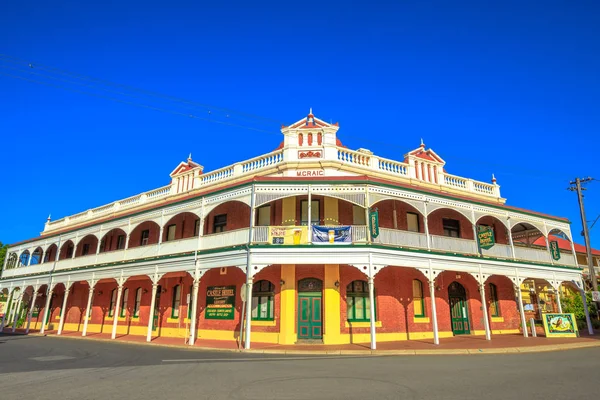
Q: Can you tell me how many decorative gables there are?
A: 3